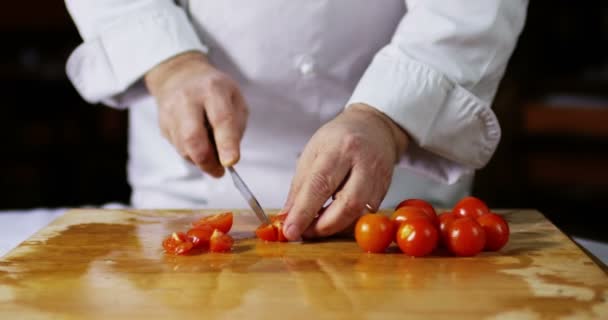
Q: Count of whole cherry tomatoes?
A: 8